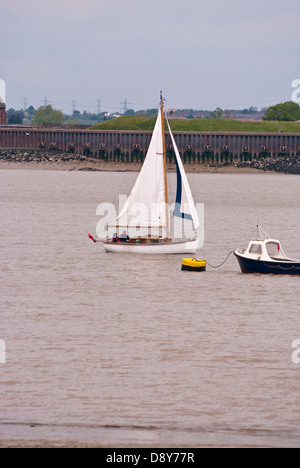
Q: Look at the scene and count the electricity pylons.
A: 5